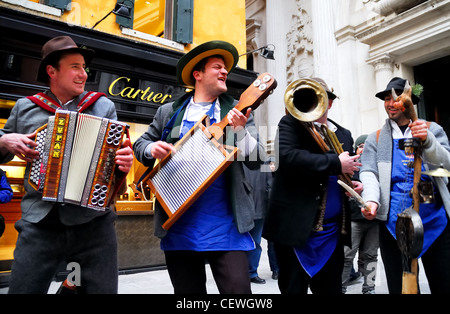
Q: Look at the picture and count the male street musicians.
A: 4